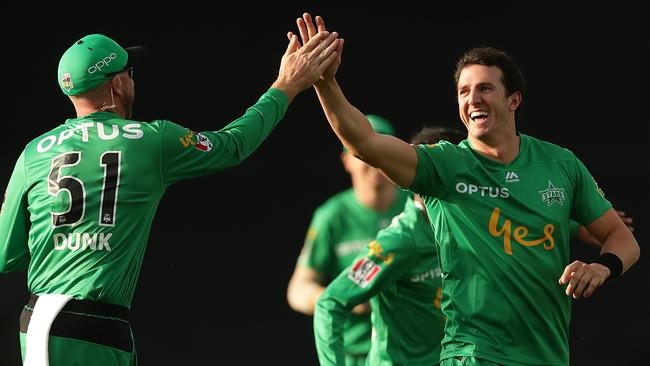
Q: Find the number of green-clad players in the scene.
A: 4